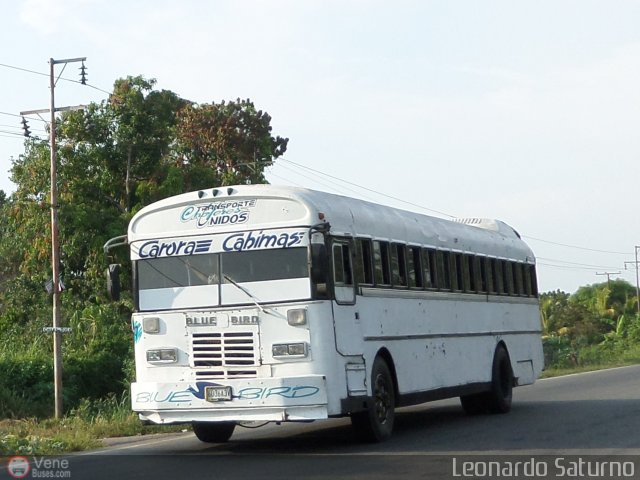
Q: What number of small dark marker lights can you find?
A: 3